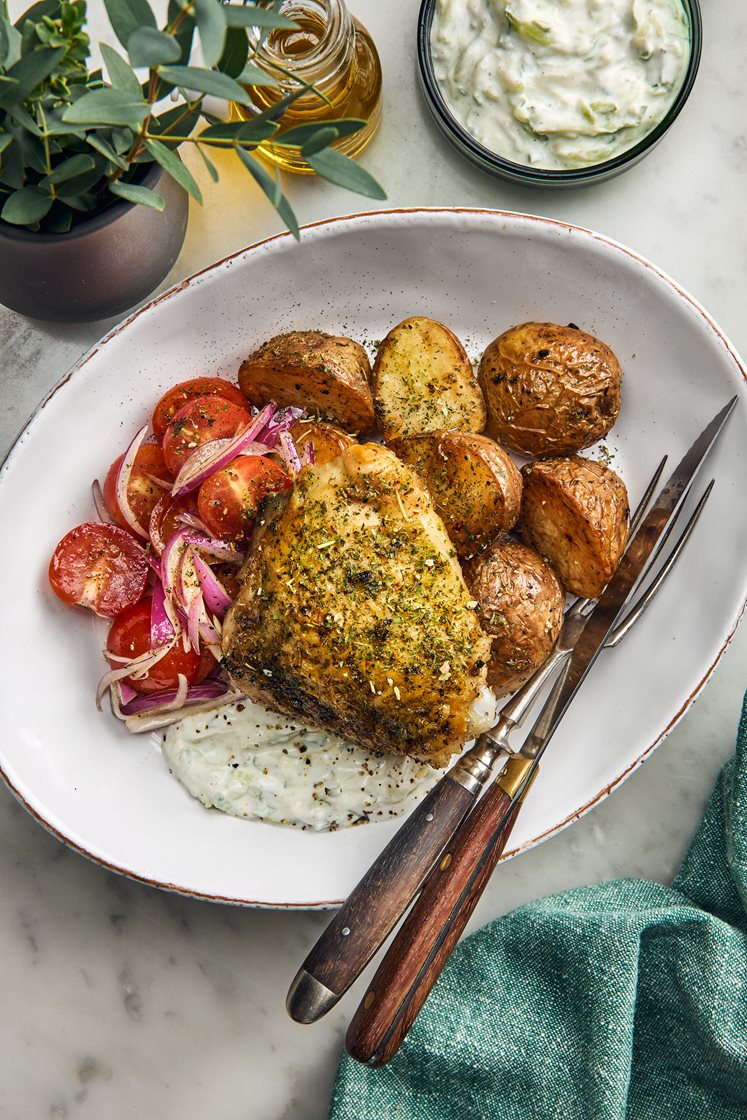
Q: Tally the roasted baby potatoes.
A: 7